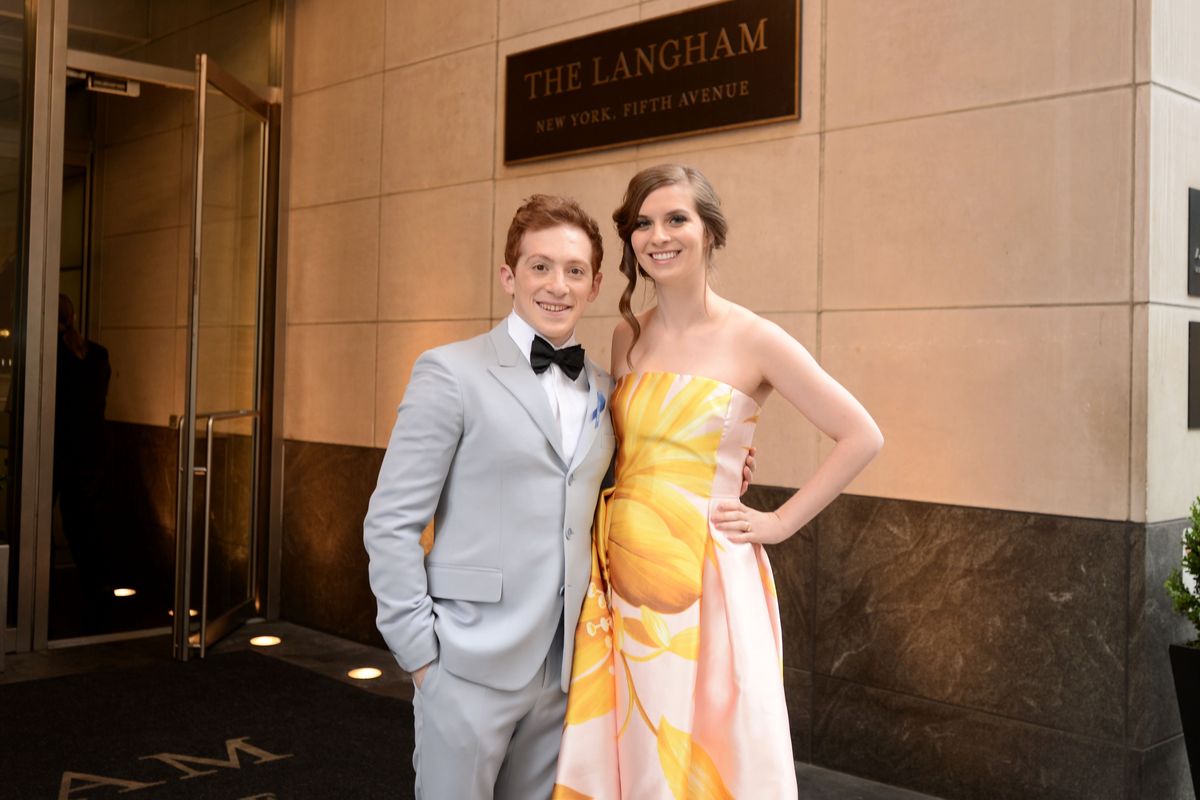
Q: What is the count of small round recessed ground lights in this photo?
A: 4